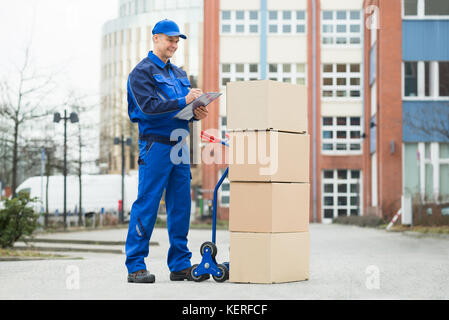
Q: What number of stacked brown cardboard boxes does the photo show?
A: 4